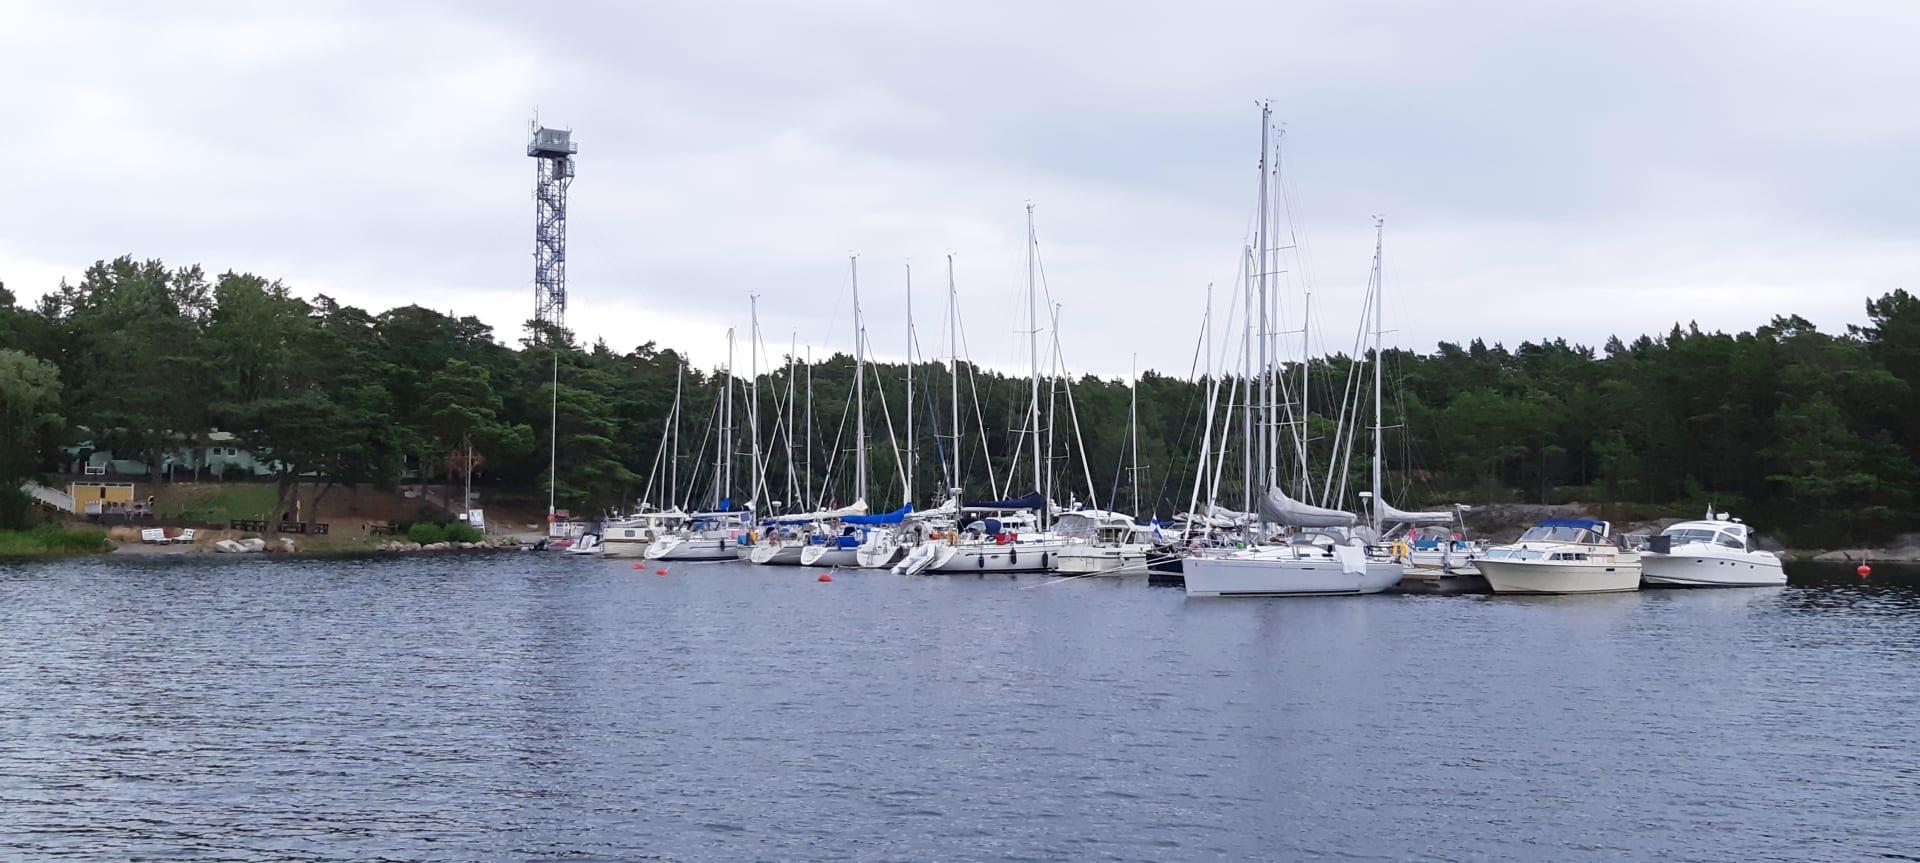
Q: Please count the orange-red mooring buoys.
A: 4